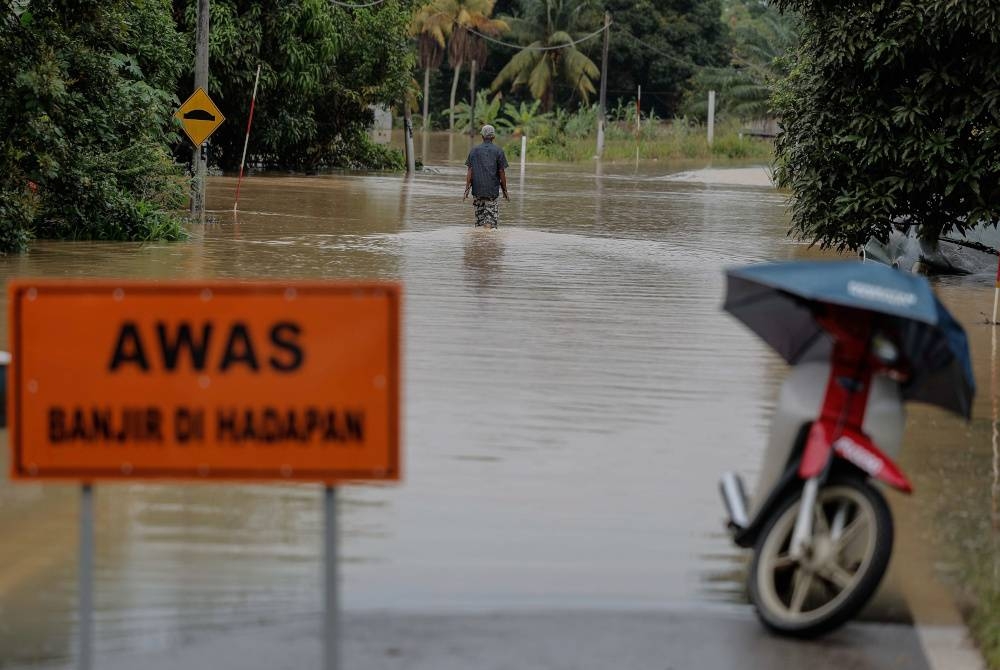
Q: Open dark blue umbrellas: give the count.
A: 1